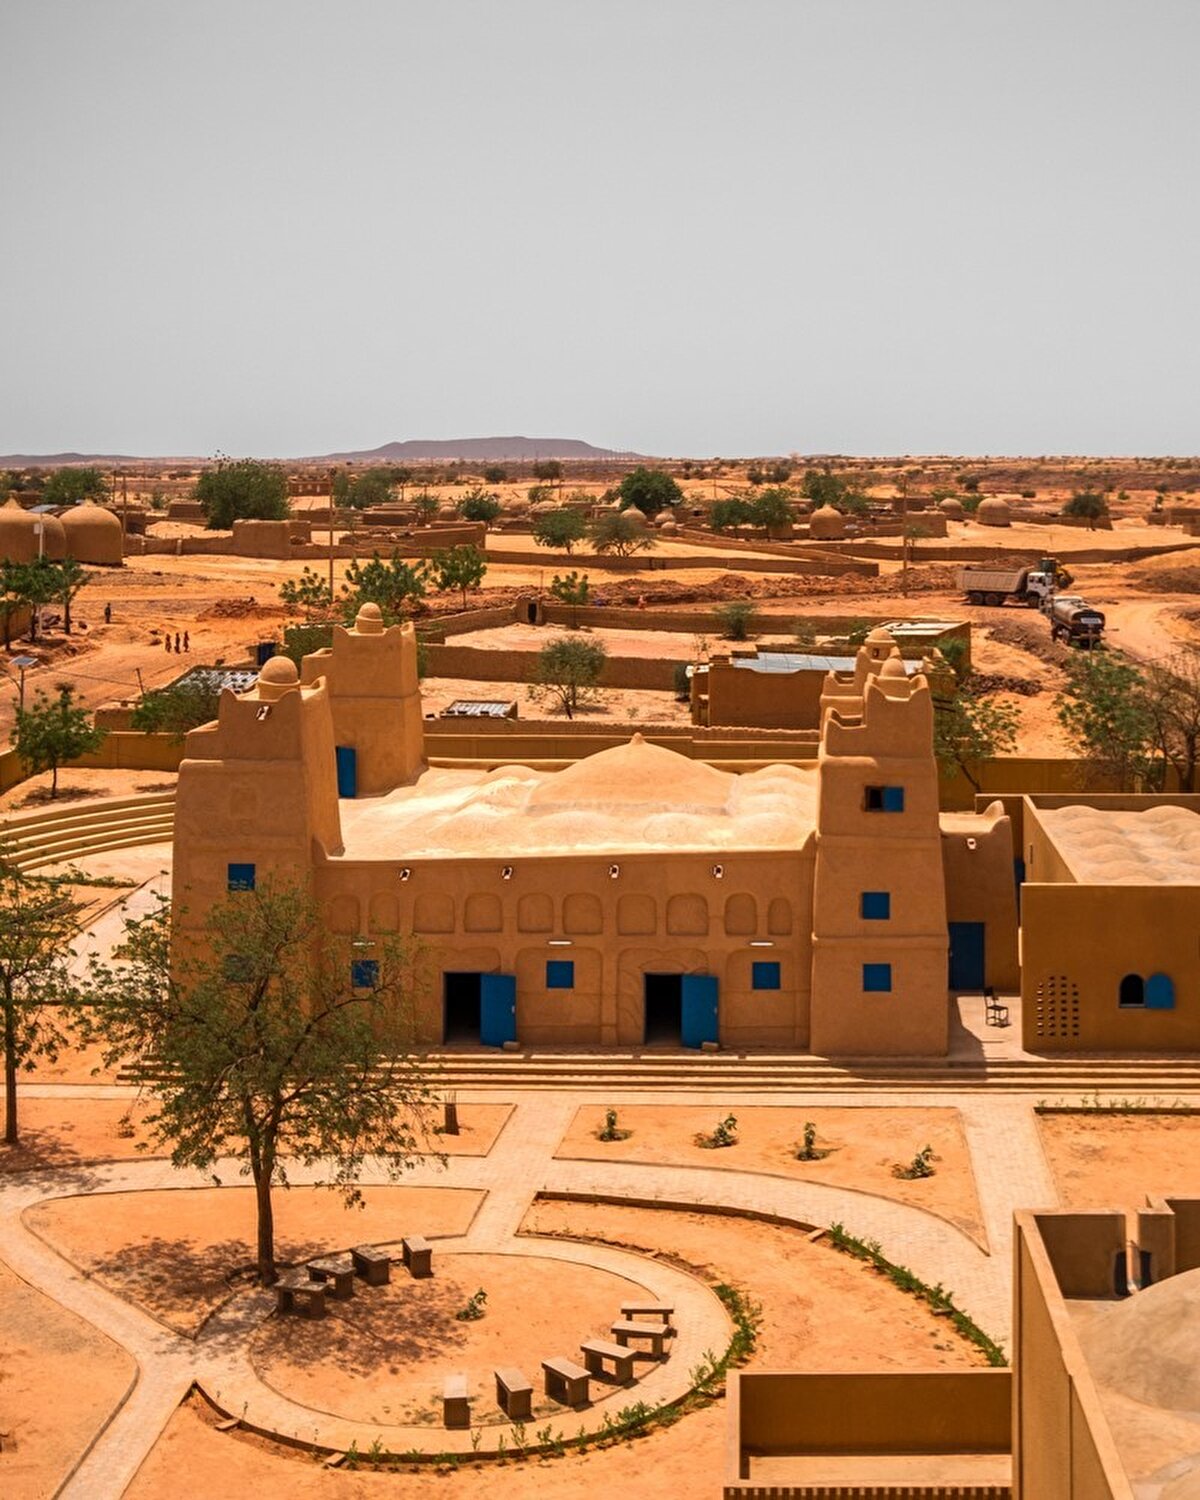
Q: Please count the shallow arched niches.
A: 10